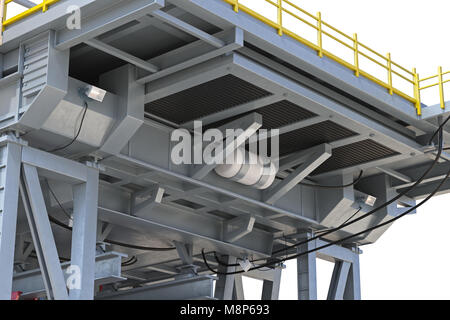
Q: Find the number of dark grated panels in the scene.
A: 4